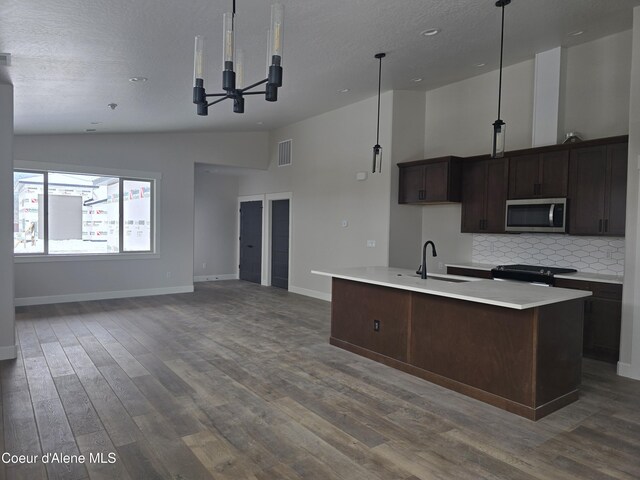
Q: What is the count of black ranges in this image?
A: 1